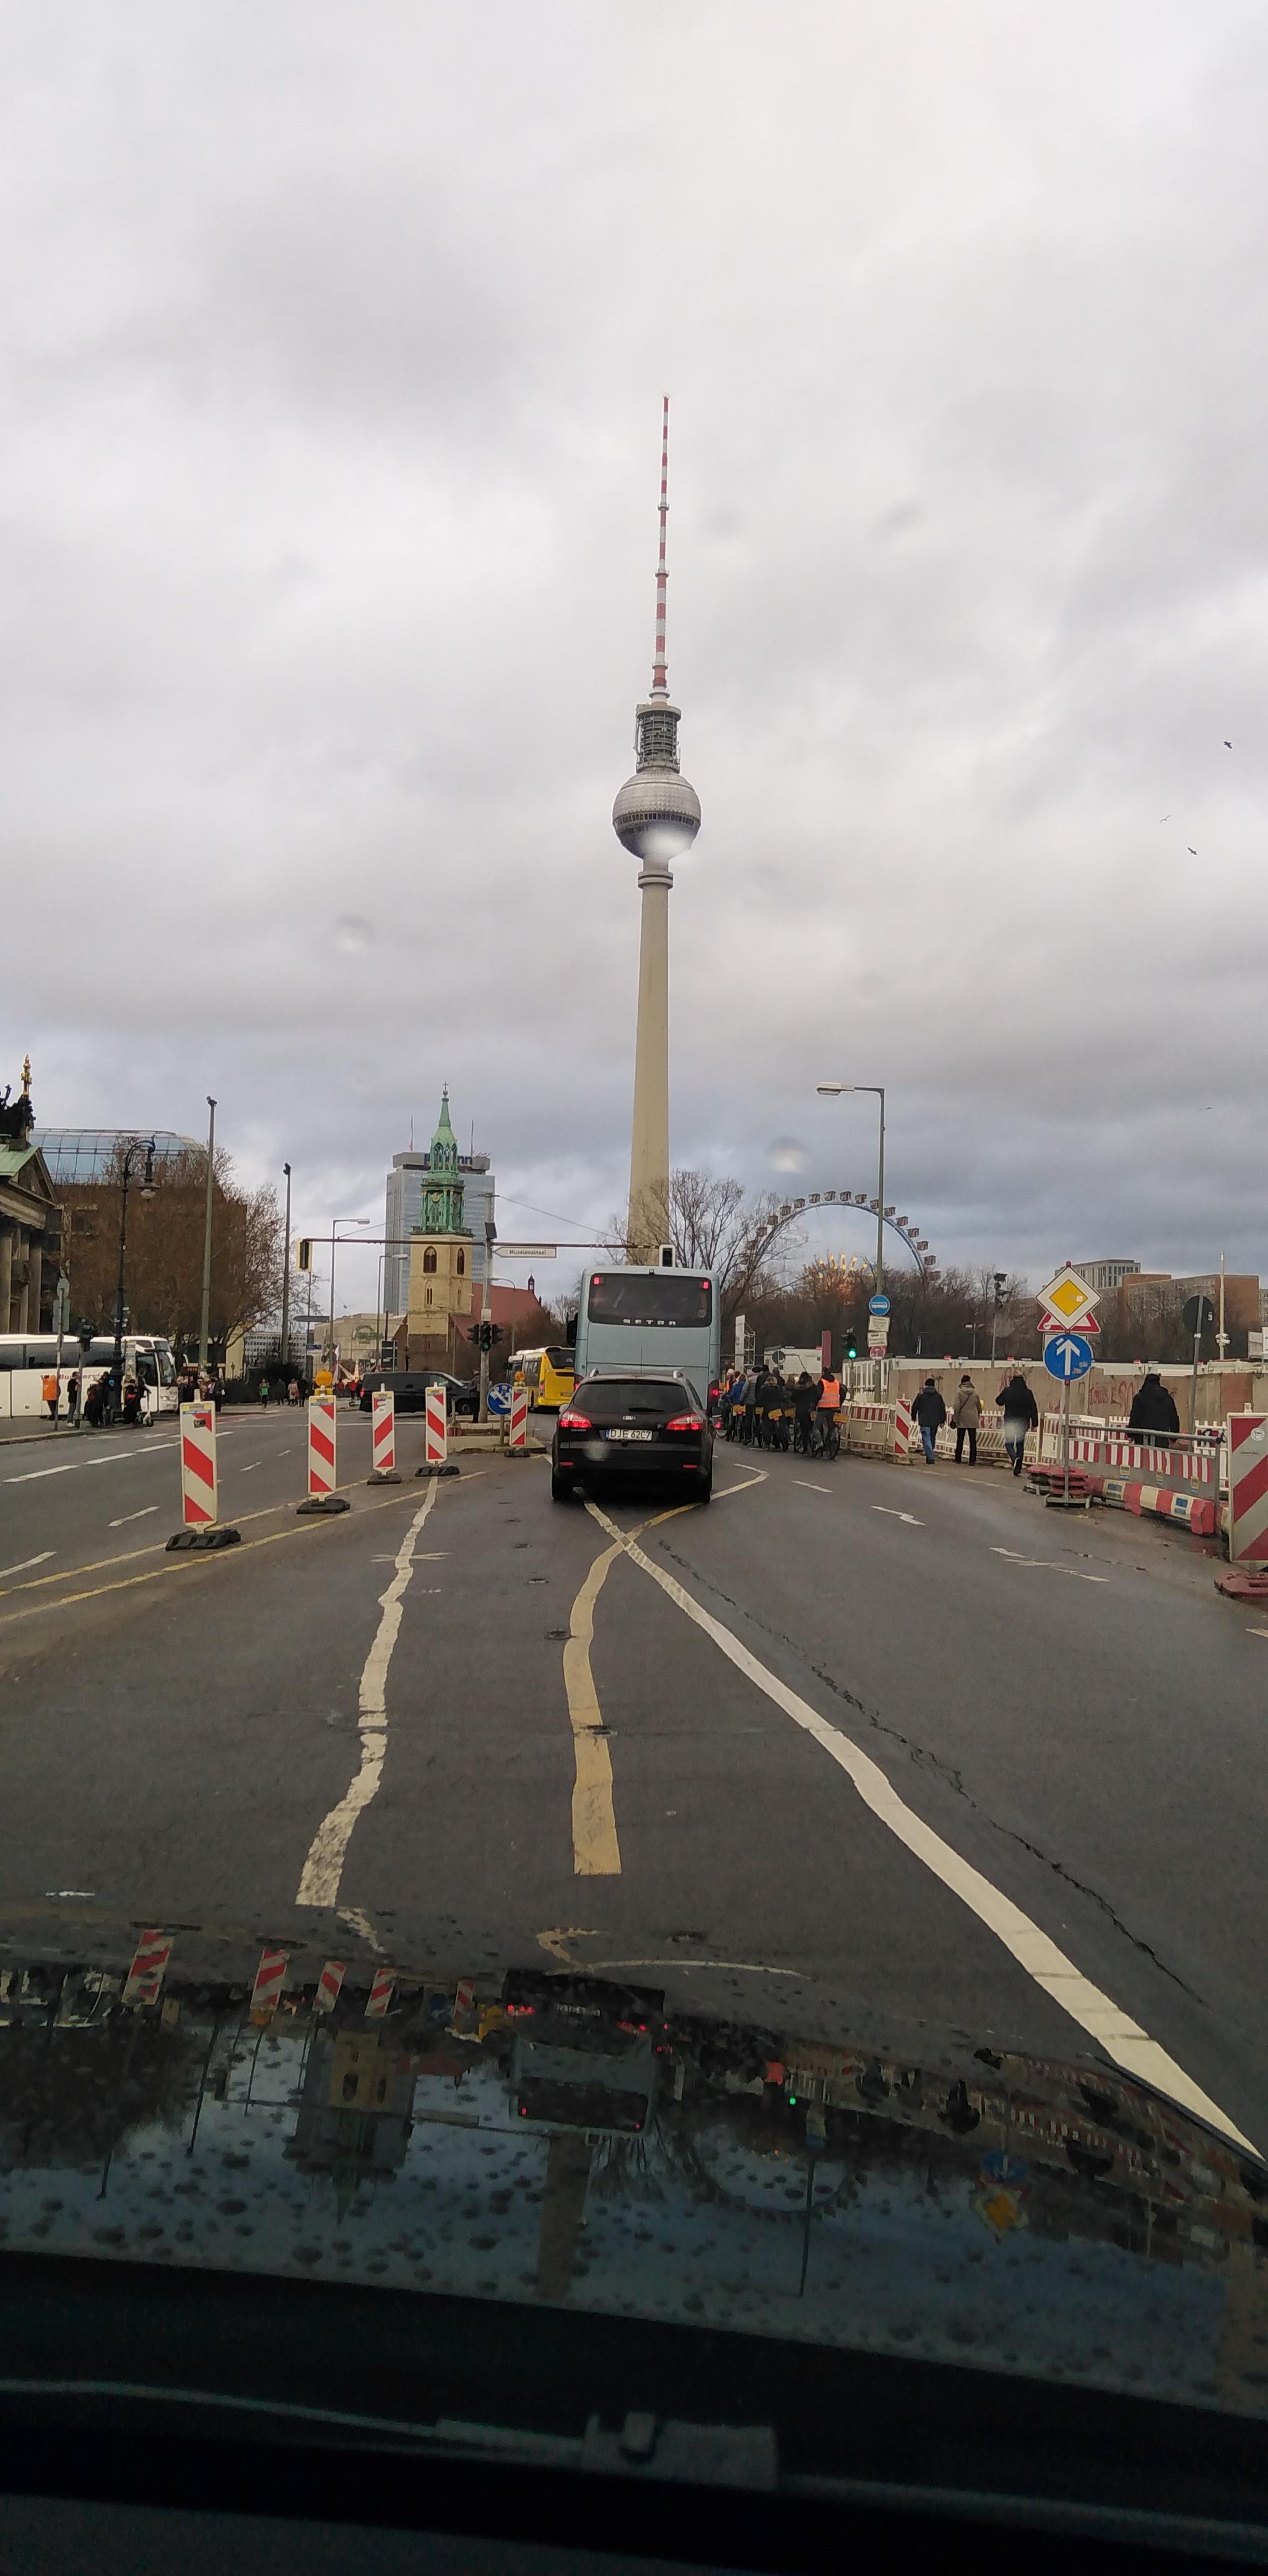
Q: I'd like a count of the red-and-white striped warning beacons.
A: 7